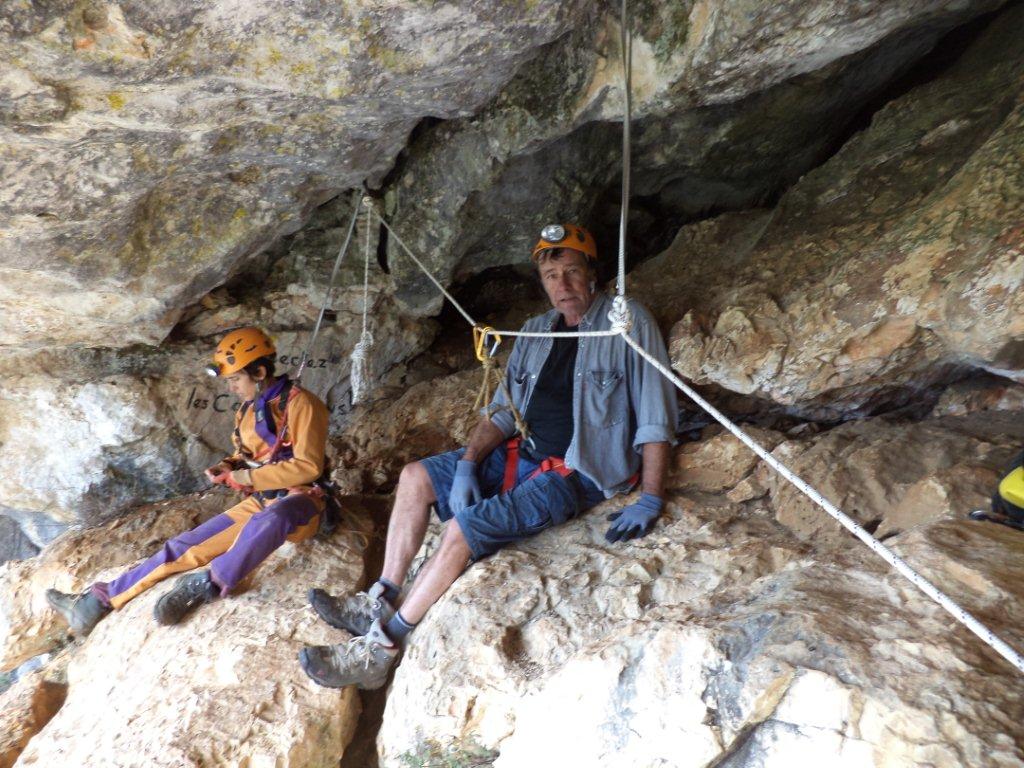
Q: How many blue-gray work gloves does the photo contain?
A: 2